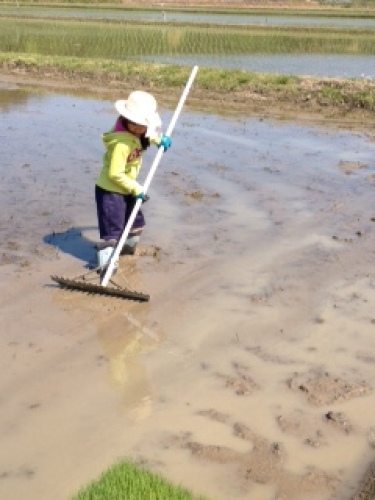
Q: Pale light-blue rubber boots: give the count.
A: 2